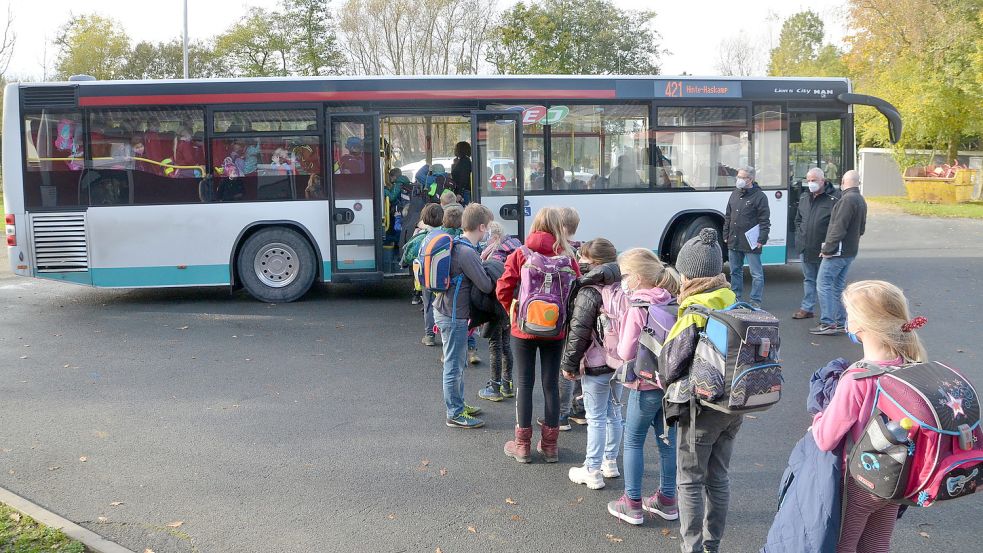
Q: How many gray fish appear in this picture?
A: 0